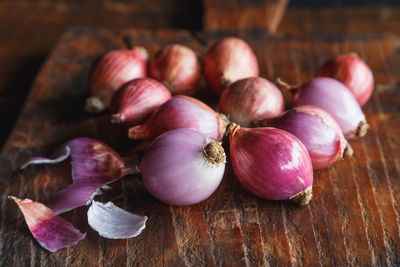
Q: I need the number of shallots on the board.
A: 11